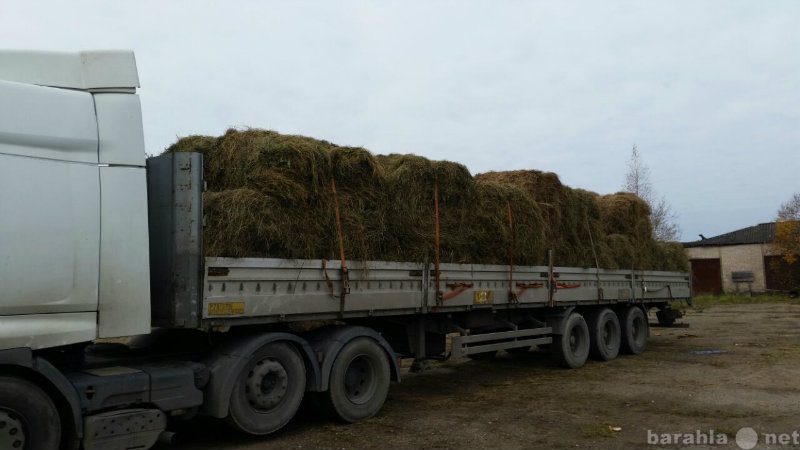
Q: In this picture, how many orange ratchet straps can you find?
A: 4